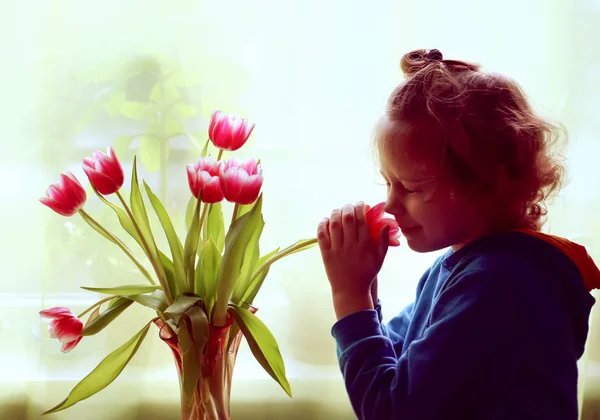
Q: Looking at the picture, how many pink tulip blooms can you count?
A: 7